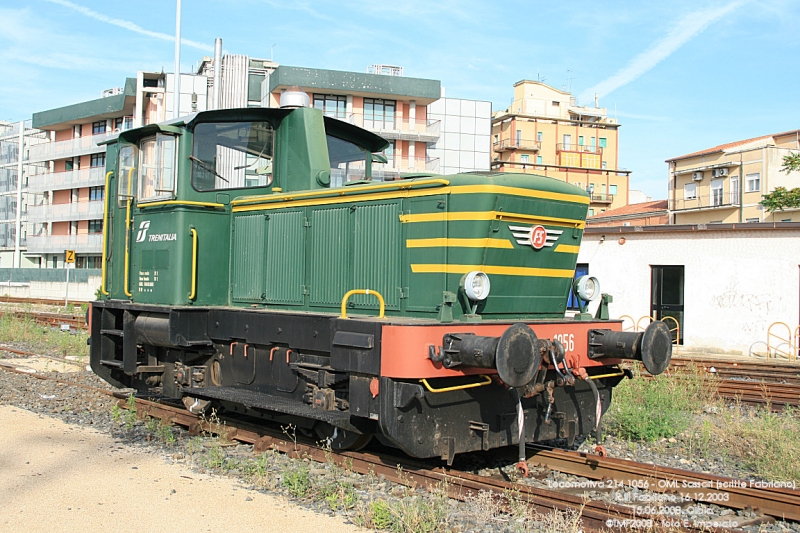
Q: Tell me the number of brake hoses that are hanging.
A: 2